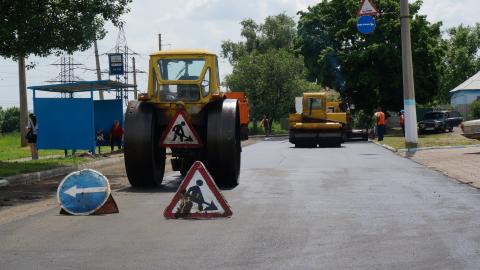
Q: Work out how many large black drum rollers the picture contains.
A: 2